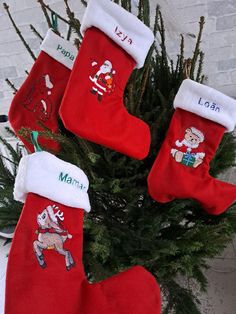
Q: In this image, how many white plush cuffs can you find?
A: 4